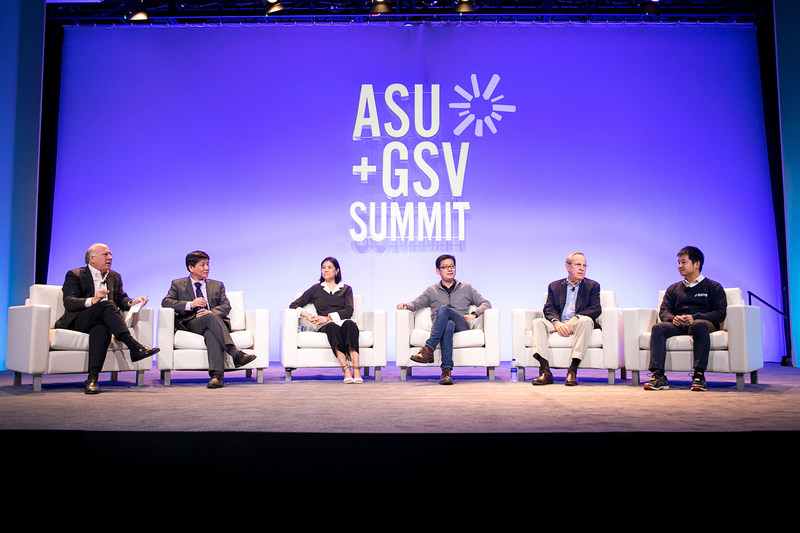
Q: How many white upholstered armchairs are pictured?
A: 6